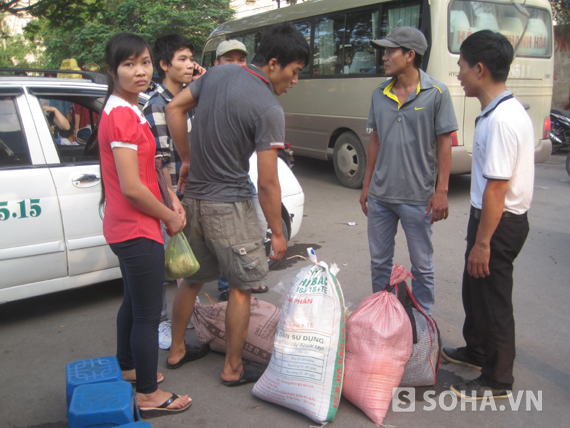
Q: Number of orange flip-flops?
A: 0